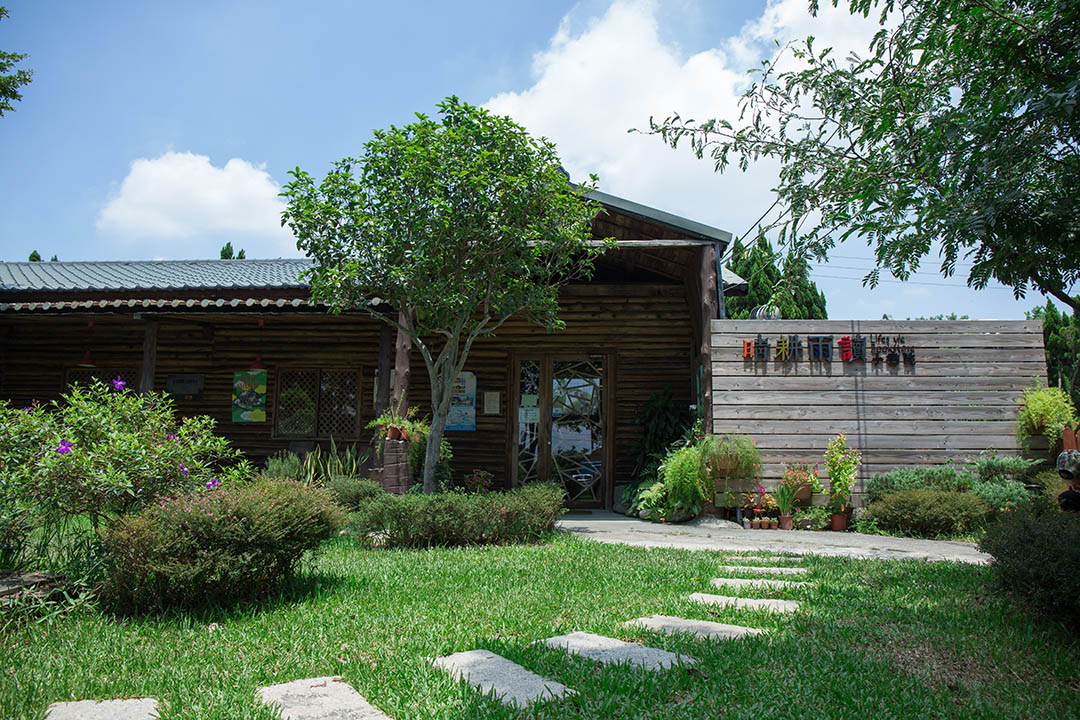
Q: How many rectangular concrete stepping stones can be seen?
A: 9